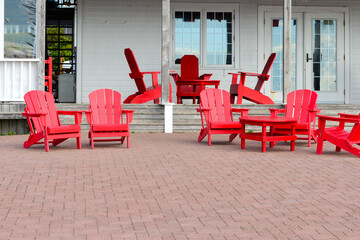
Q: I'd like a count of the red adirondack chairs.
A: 8